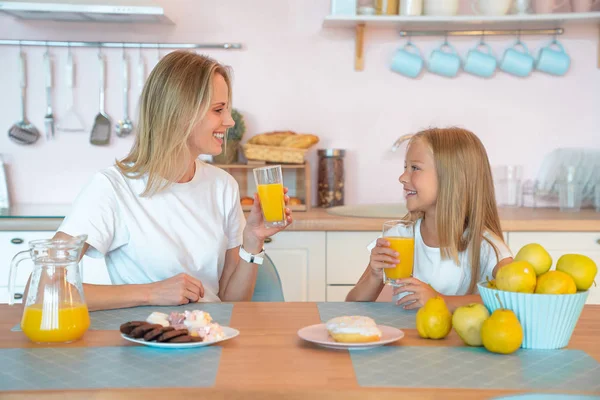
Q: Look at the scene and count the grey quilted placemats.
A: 4